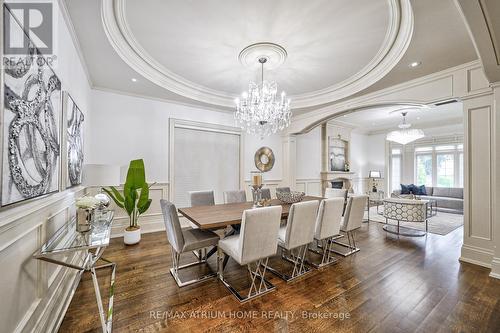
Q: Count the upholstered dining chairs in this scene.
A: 10